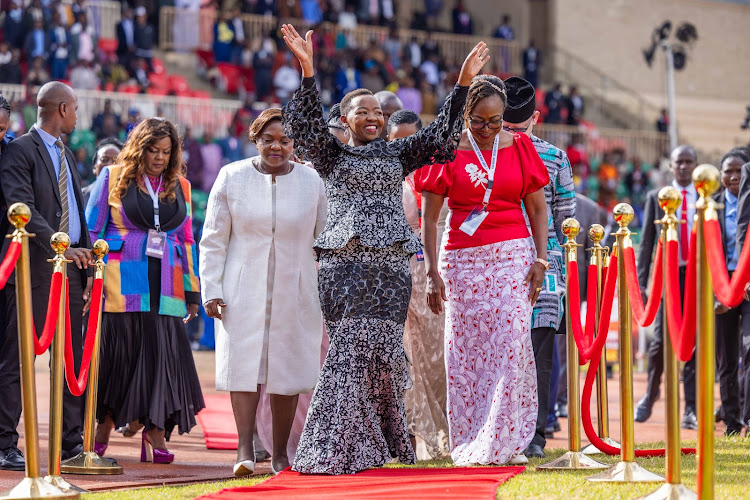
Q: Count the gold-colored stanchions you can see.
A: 8